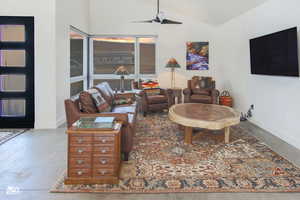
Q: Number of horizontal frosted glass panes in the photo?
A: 4